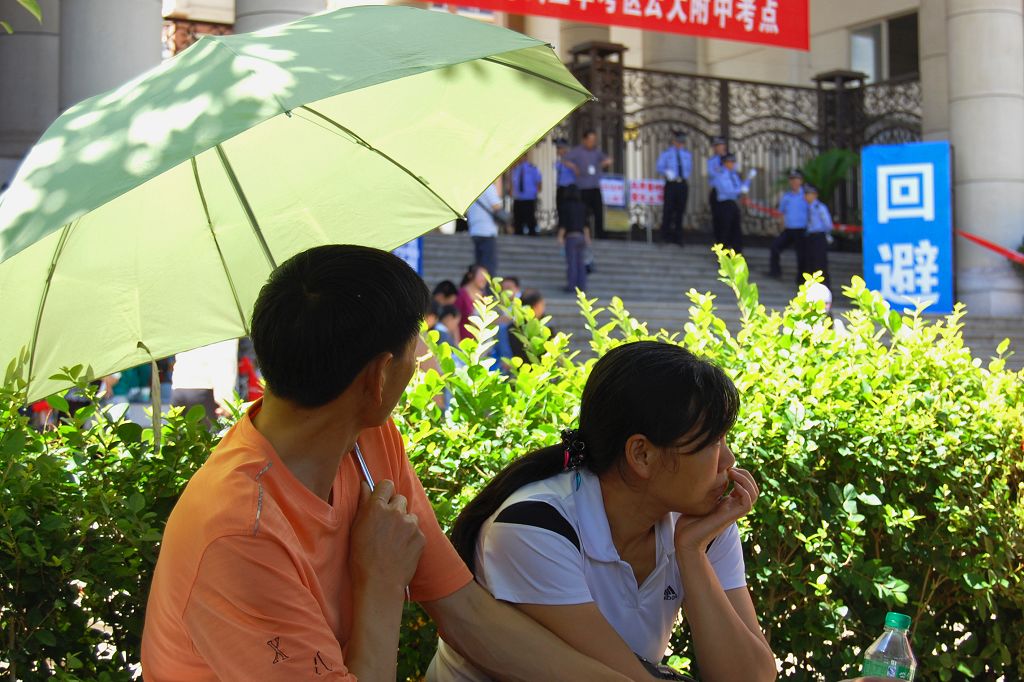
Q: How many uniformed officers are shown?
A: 7